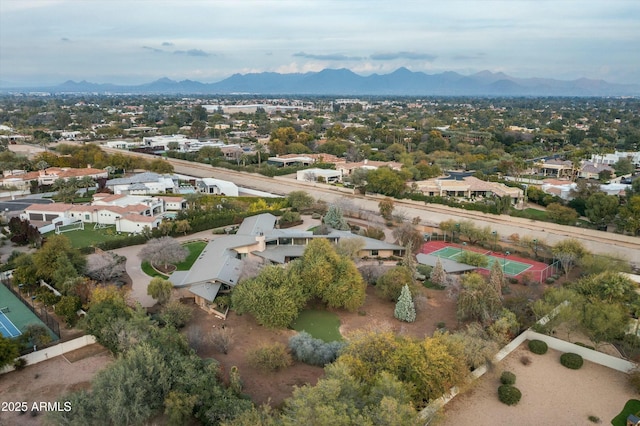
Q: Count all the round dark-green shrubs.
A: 4